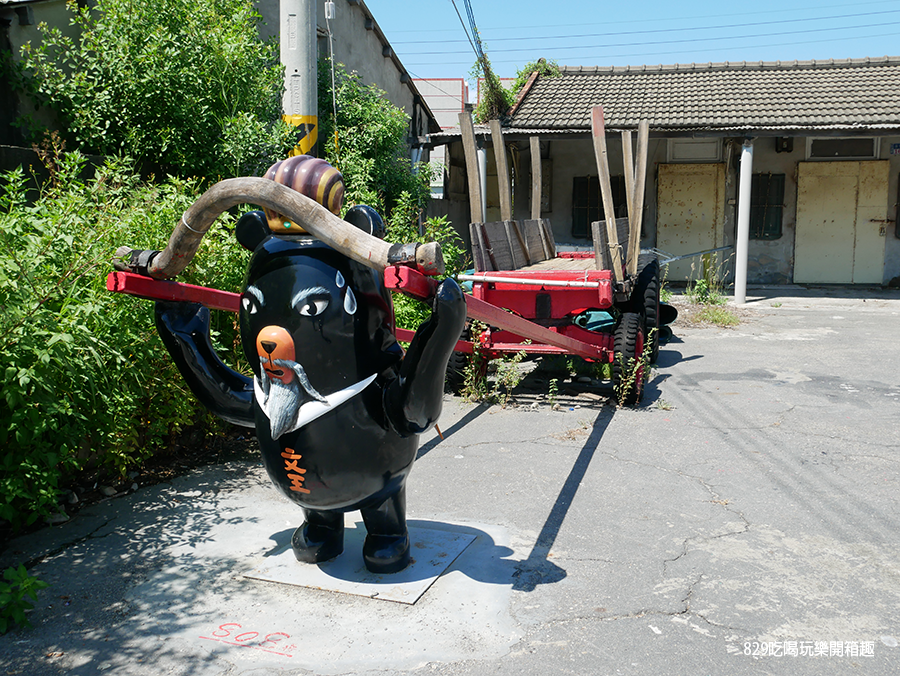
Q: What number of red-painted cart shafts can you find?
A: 2